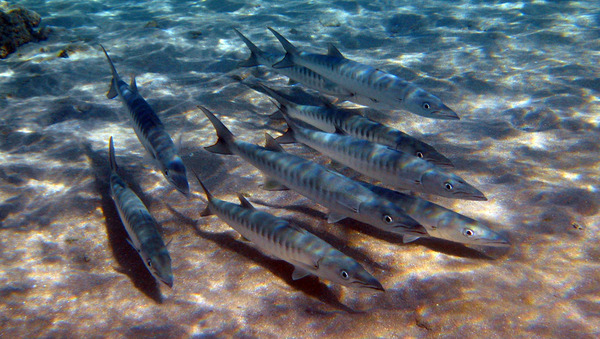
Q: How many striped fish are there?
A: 9